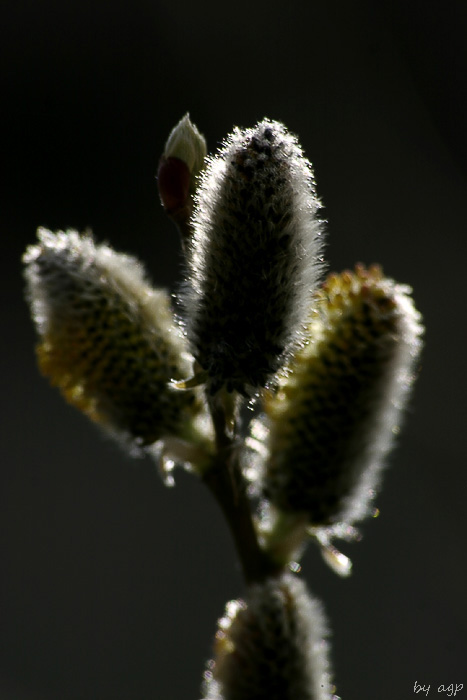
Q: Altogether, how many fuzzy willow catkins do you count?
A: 4